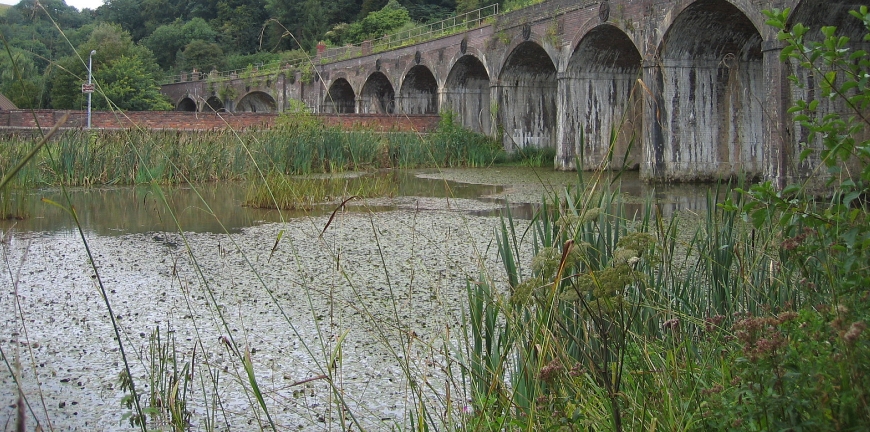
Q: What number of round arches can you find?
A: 11